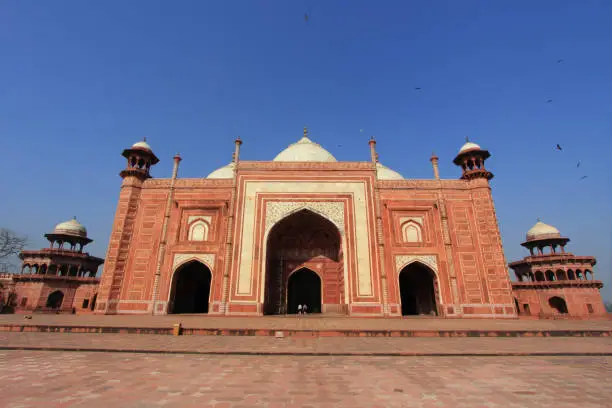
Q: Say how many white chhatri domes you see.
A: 4